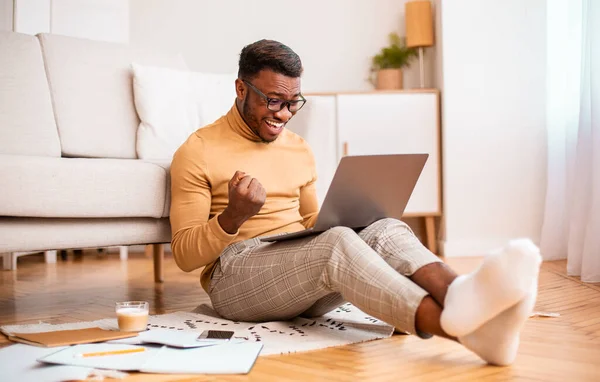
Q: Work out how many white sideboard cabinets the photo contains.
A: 1